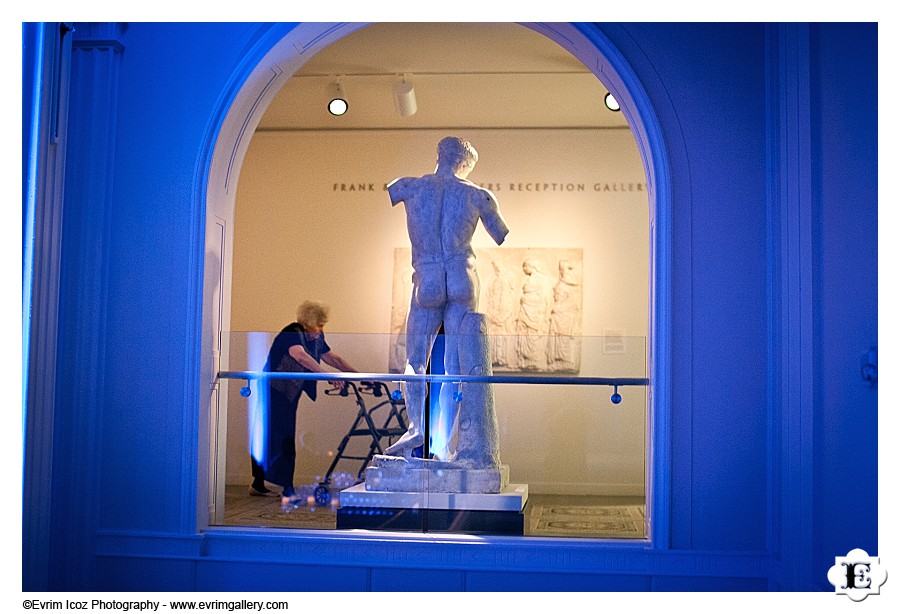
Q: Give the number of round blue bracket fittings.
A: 4